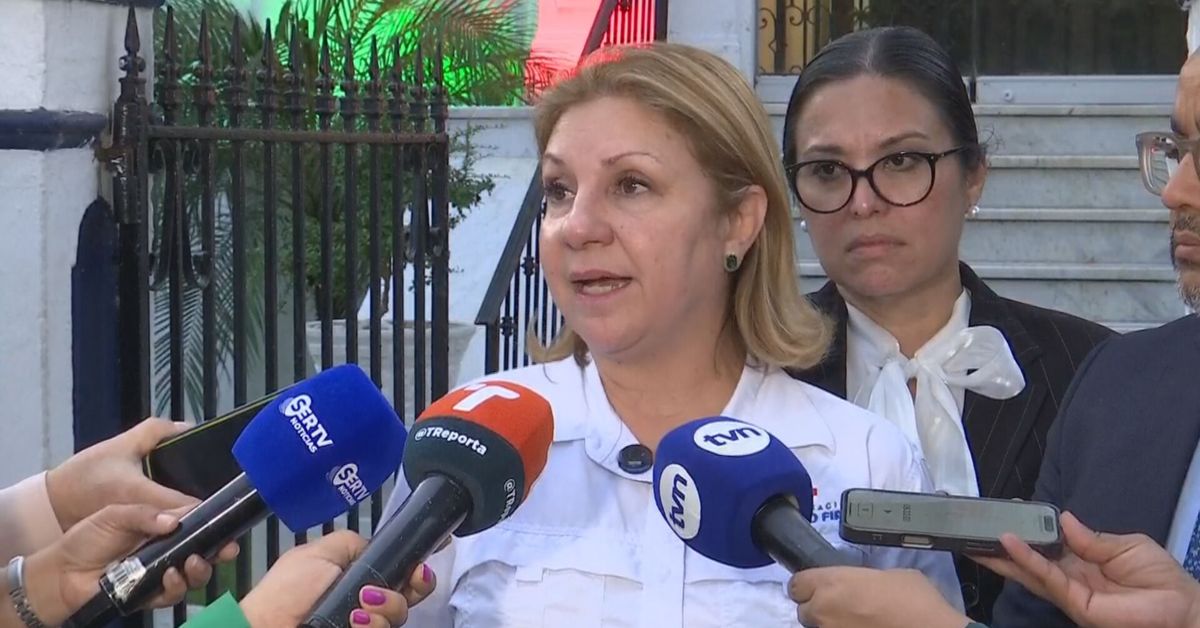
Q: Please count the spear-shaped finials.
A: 12